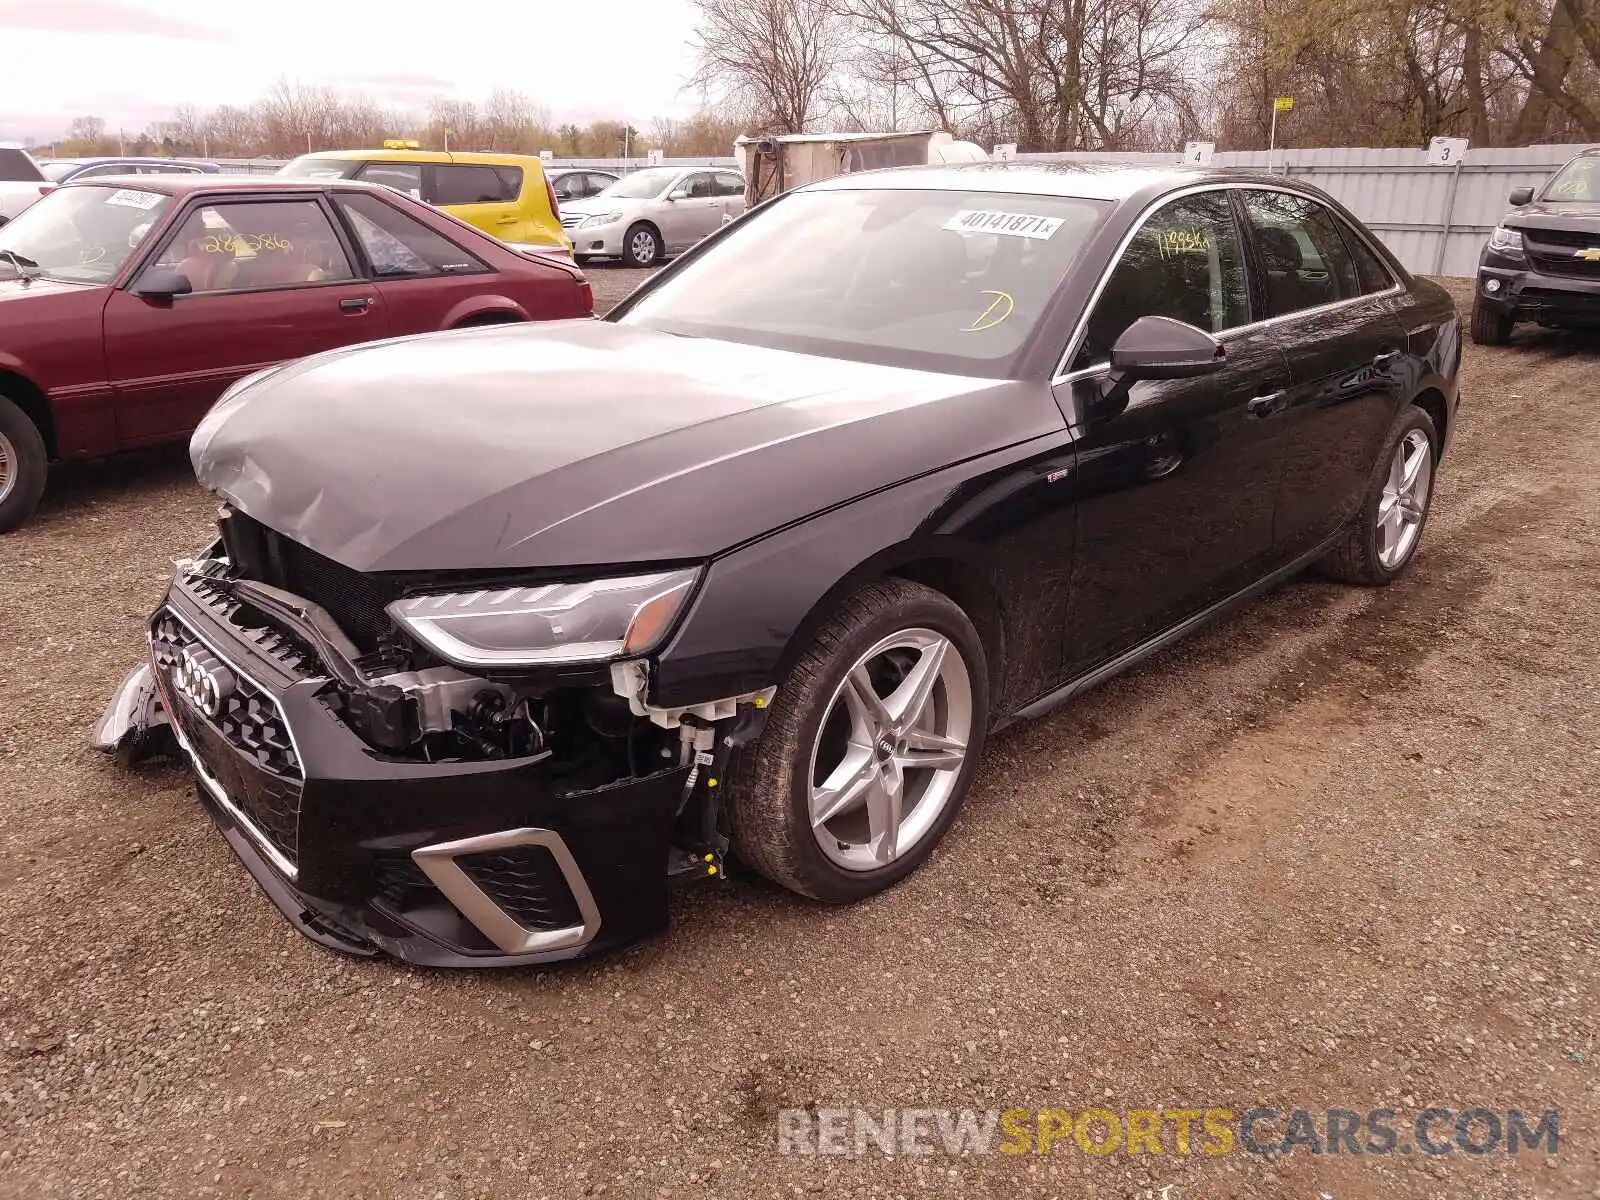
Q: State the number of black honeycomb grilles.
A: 2